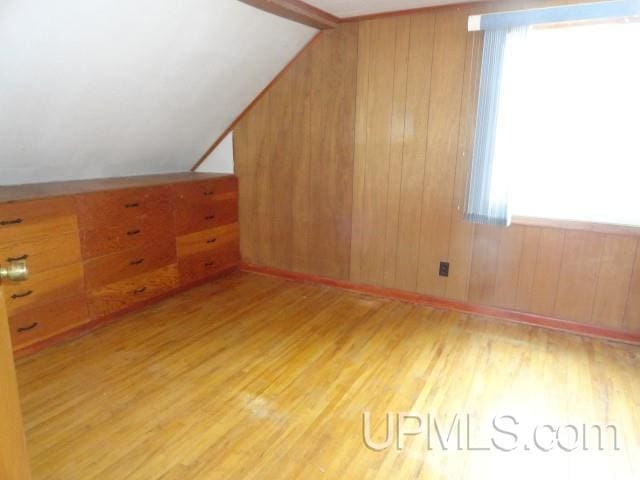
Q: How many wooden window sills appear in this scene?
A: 1